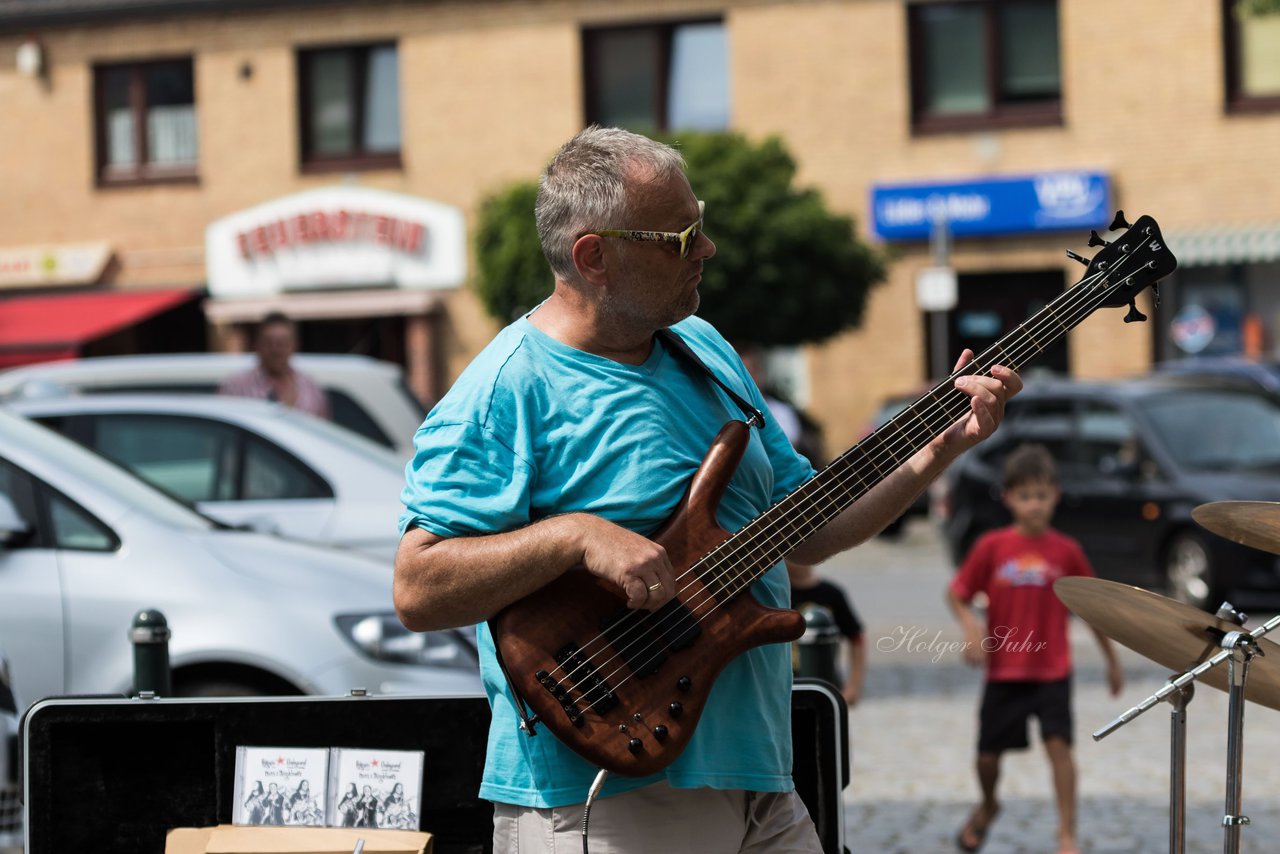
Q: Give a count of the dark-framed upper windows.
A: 5